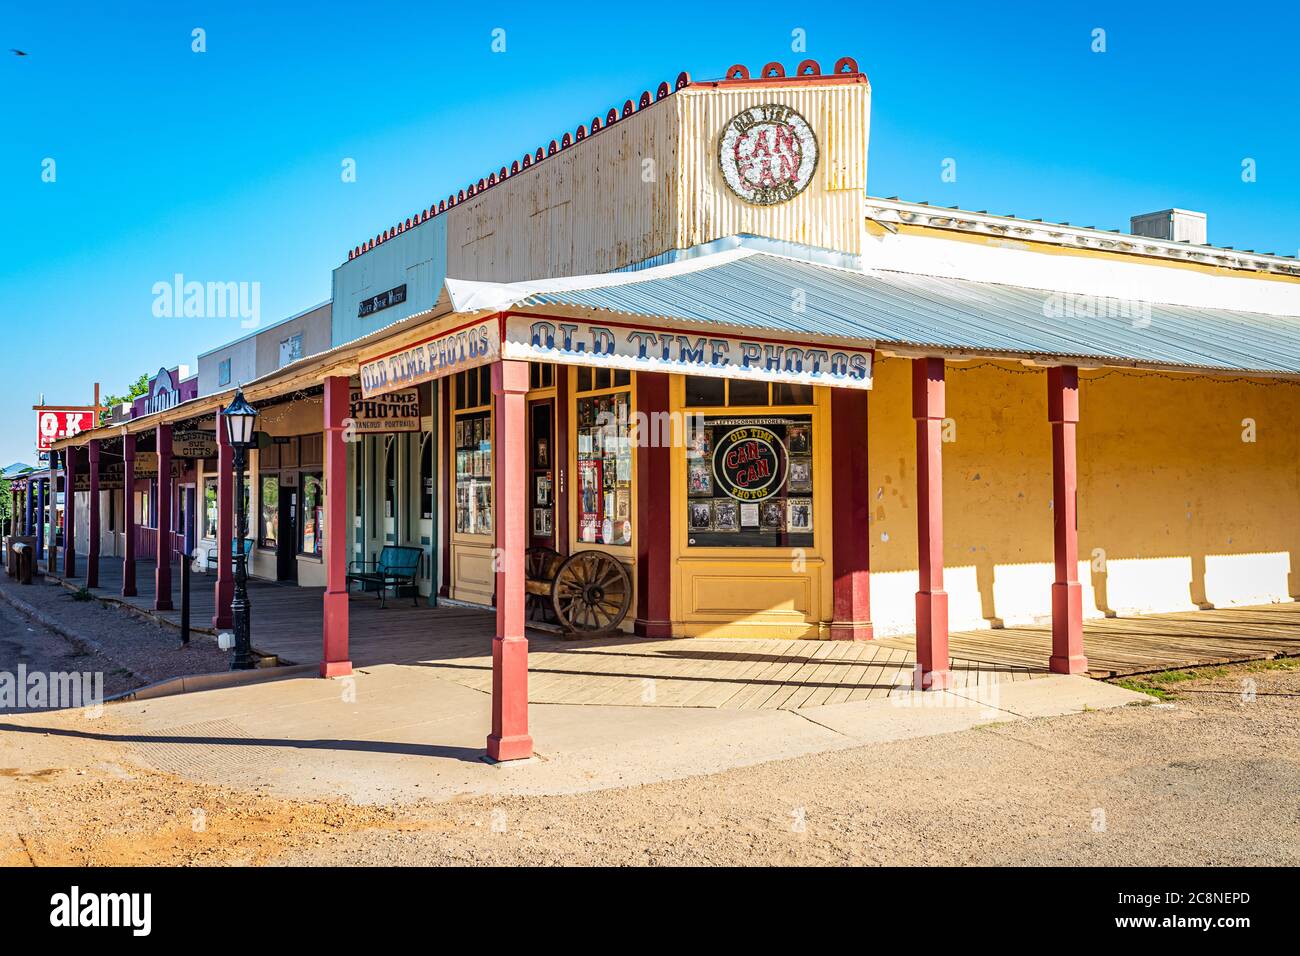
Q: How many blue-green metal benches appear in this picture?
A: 2